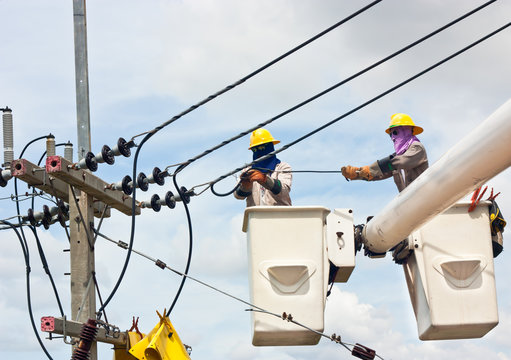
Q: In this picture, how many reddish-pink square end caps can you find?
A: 3